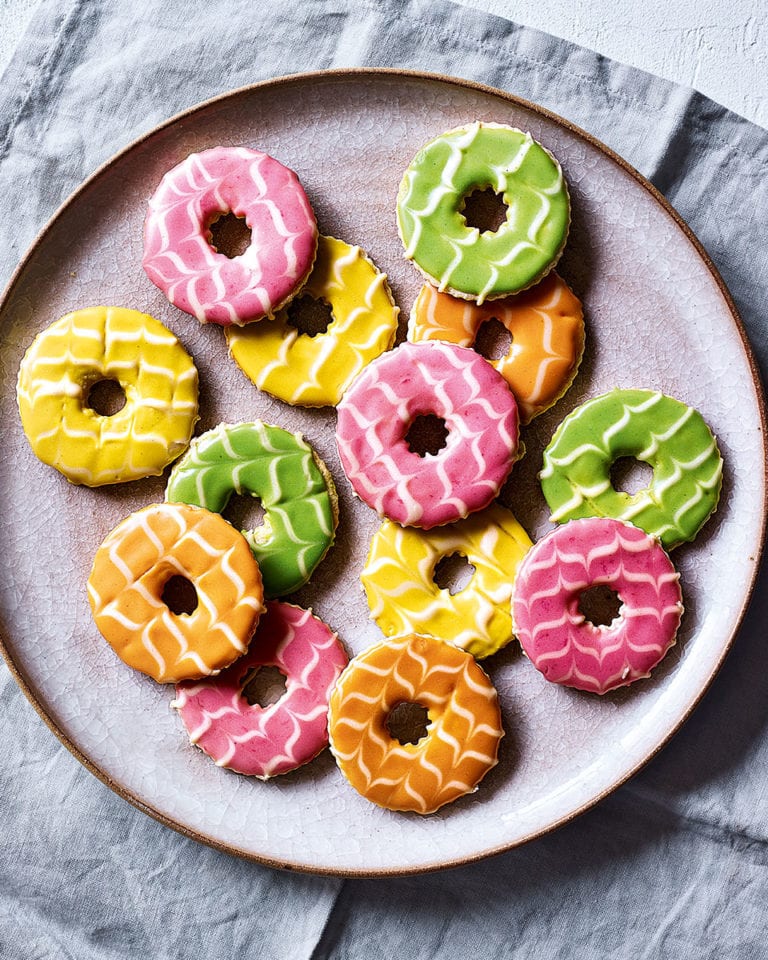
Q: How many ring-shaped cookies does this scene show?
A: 13